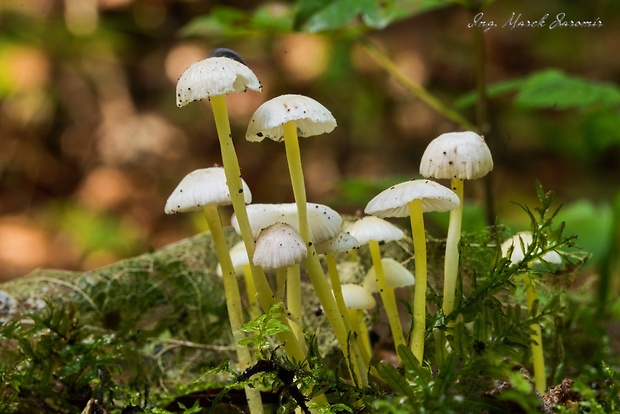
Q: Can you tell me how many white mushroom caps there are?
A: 13